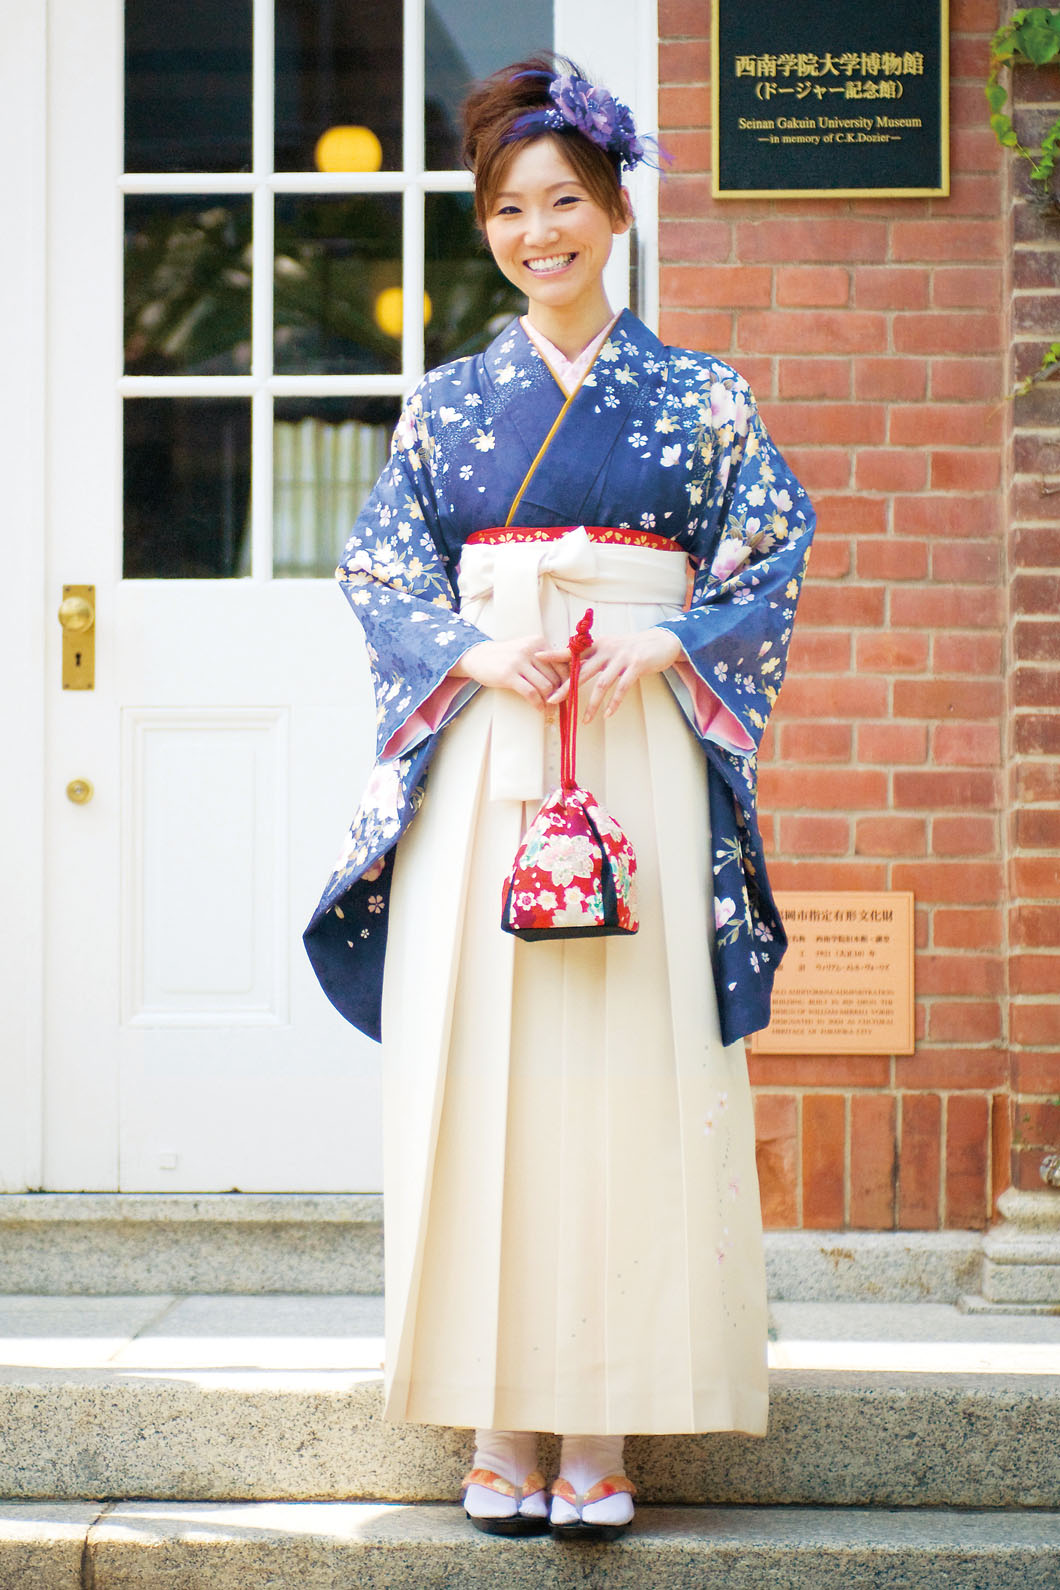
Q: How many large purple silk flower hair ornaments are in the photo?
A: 1